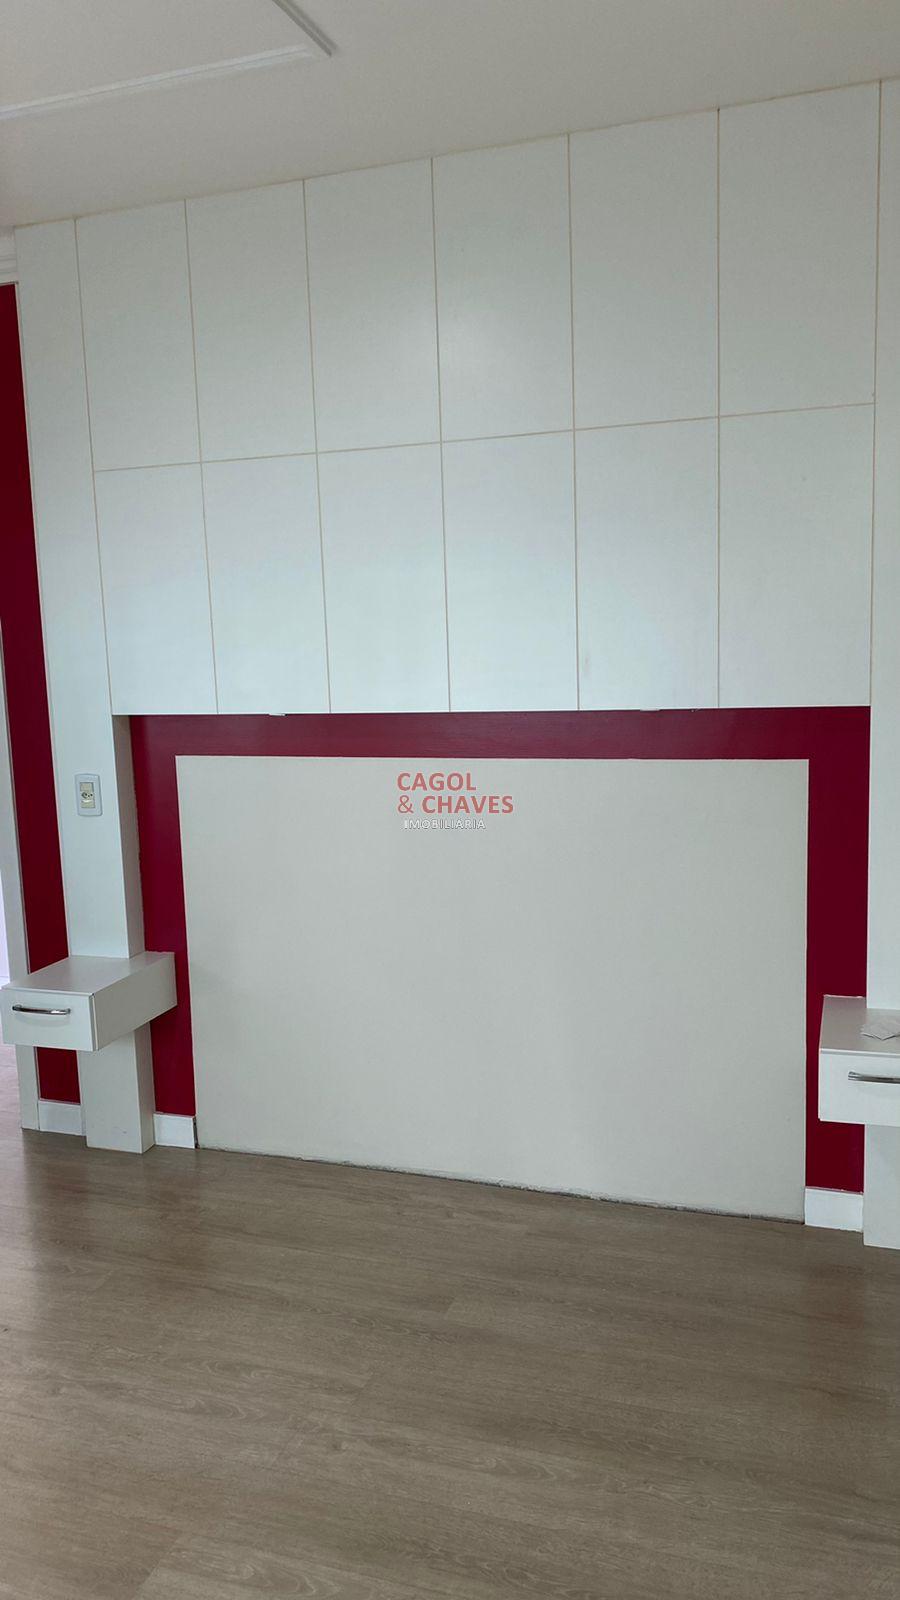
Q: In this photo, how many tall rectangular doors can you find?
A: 12